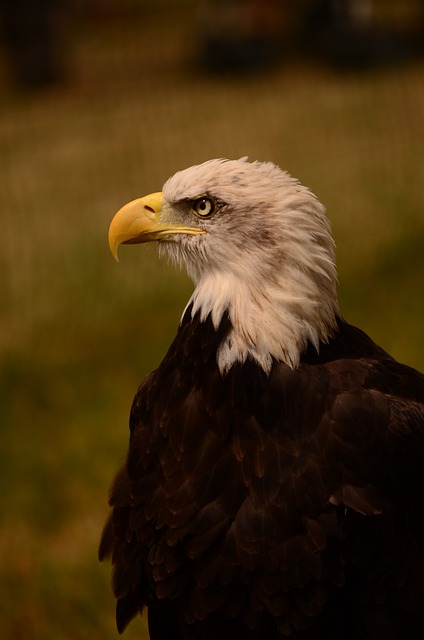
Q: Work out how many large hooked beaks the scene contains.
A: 1